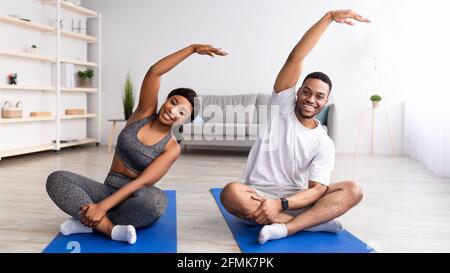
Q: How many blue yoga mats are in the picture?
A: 2